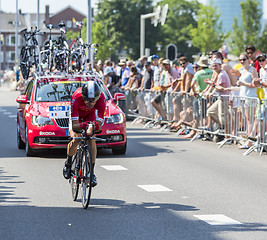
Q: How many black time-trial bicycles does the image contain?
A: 1